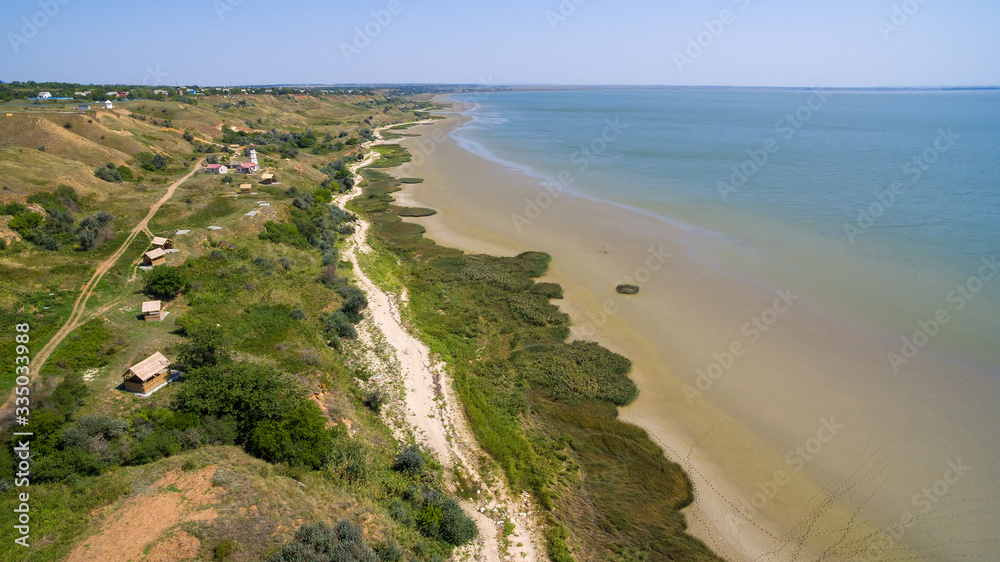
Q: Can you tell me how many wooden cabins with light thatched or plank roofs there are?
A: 6